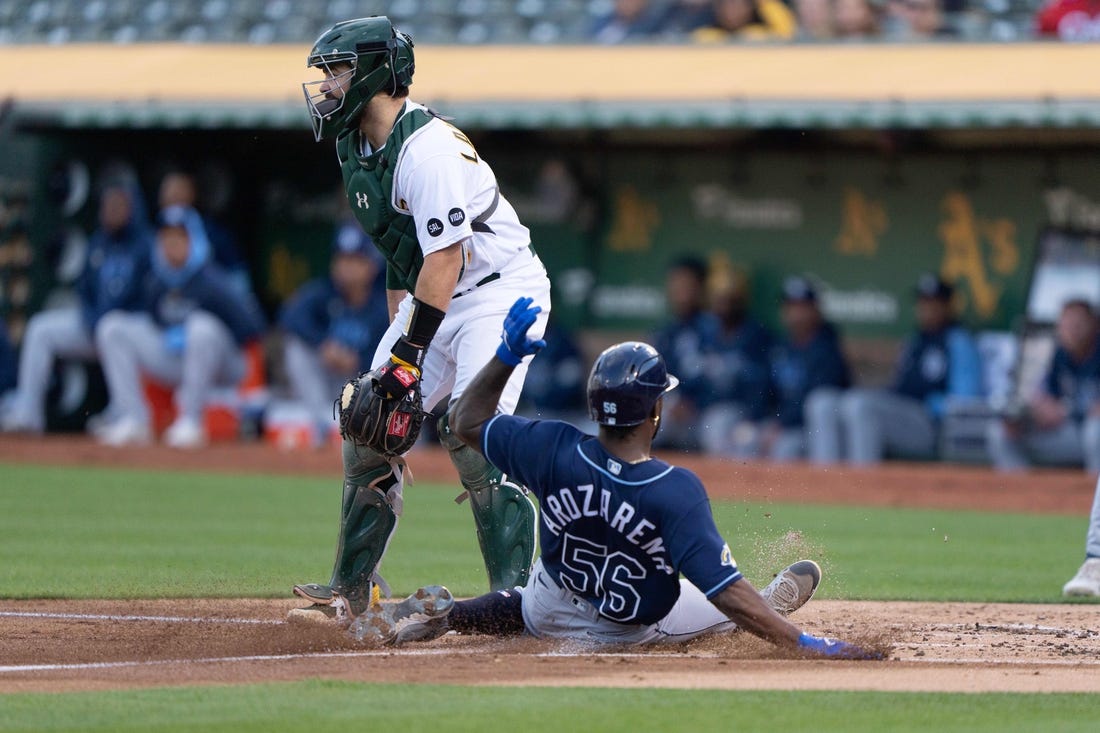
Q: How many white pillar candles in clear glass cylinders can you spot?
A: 0